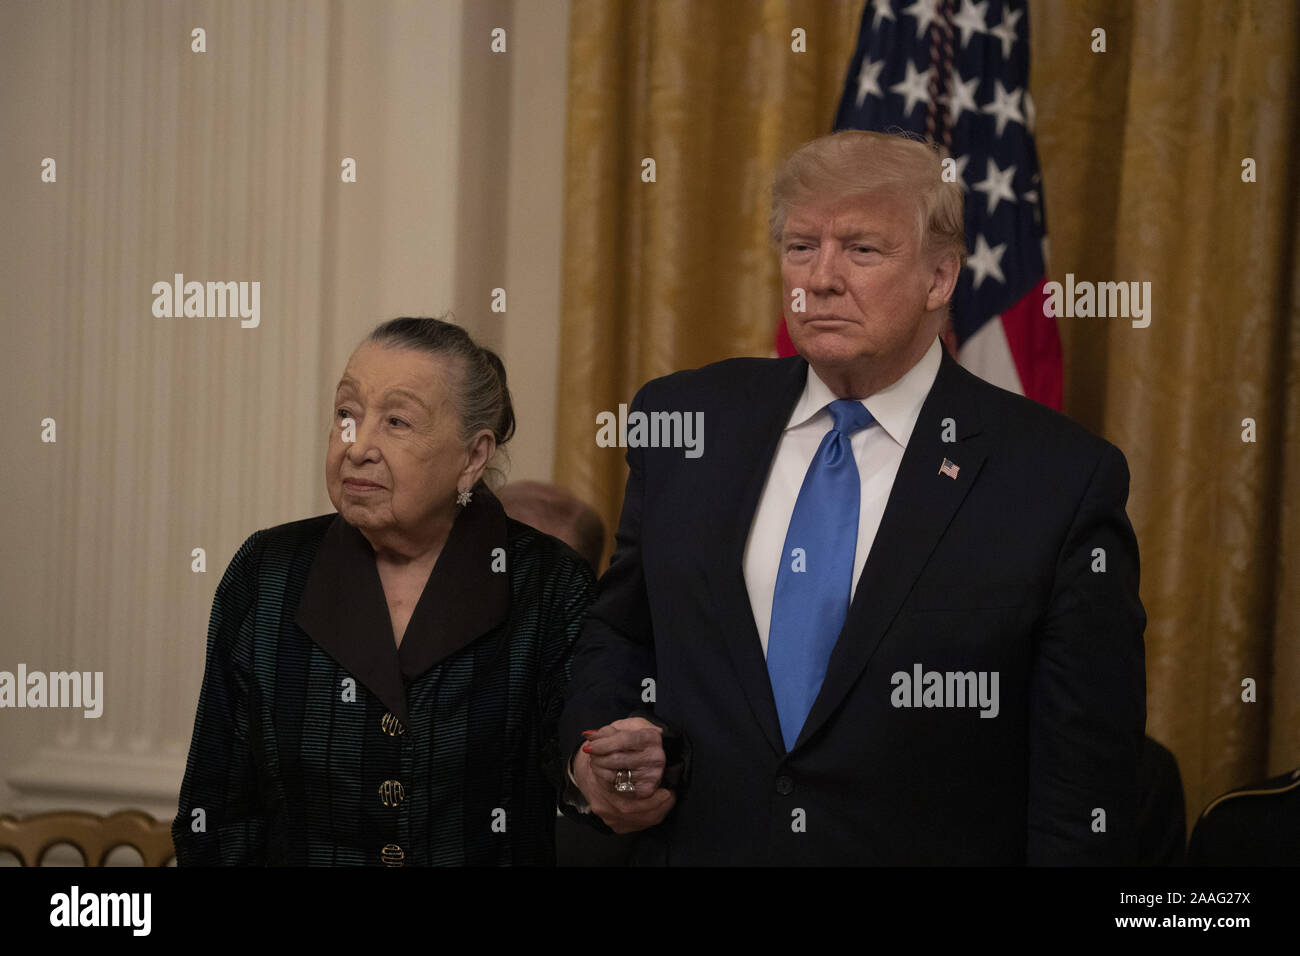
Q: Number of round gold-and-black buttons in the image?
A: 3